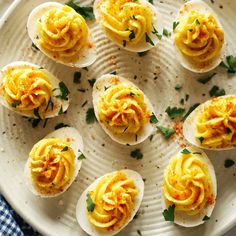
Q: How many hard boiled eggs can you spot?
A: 9